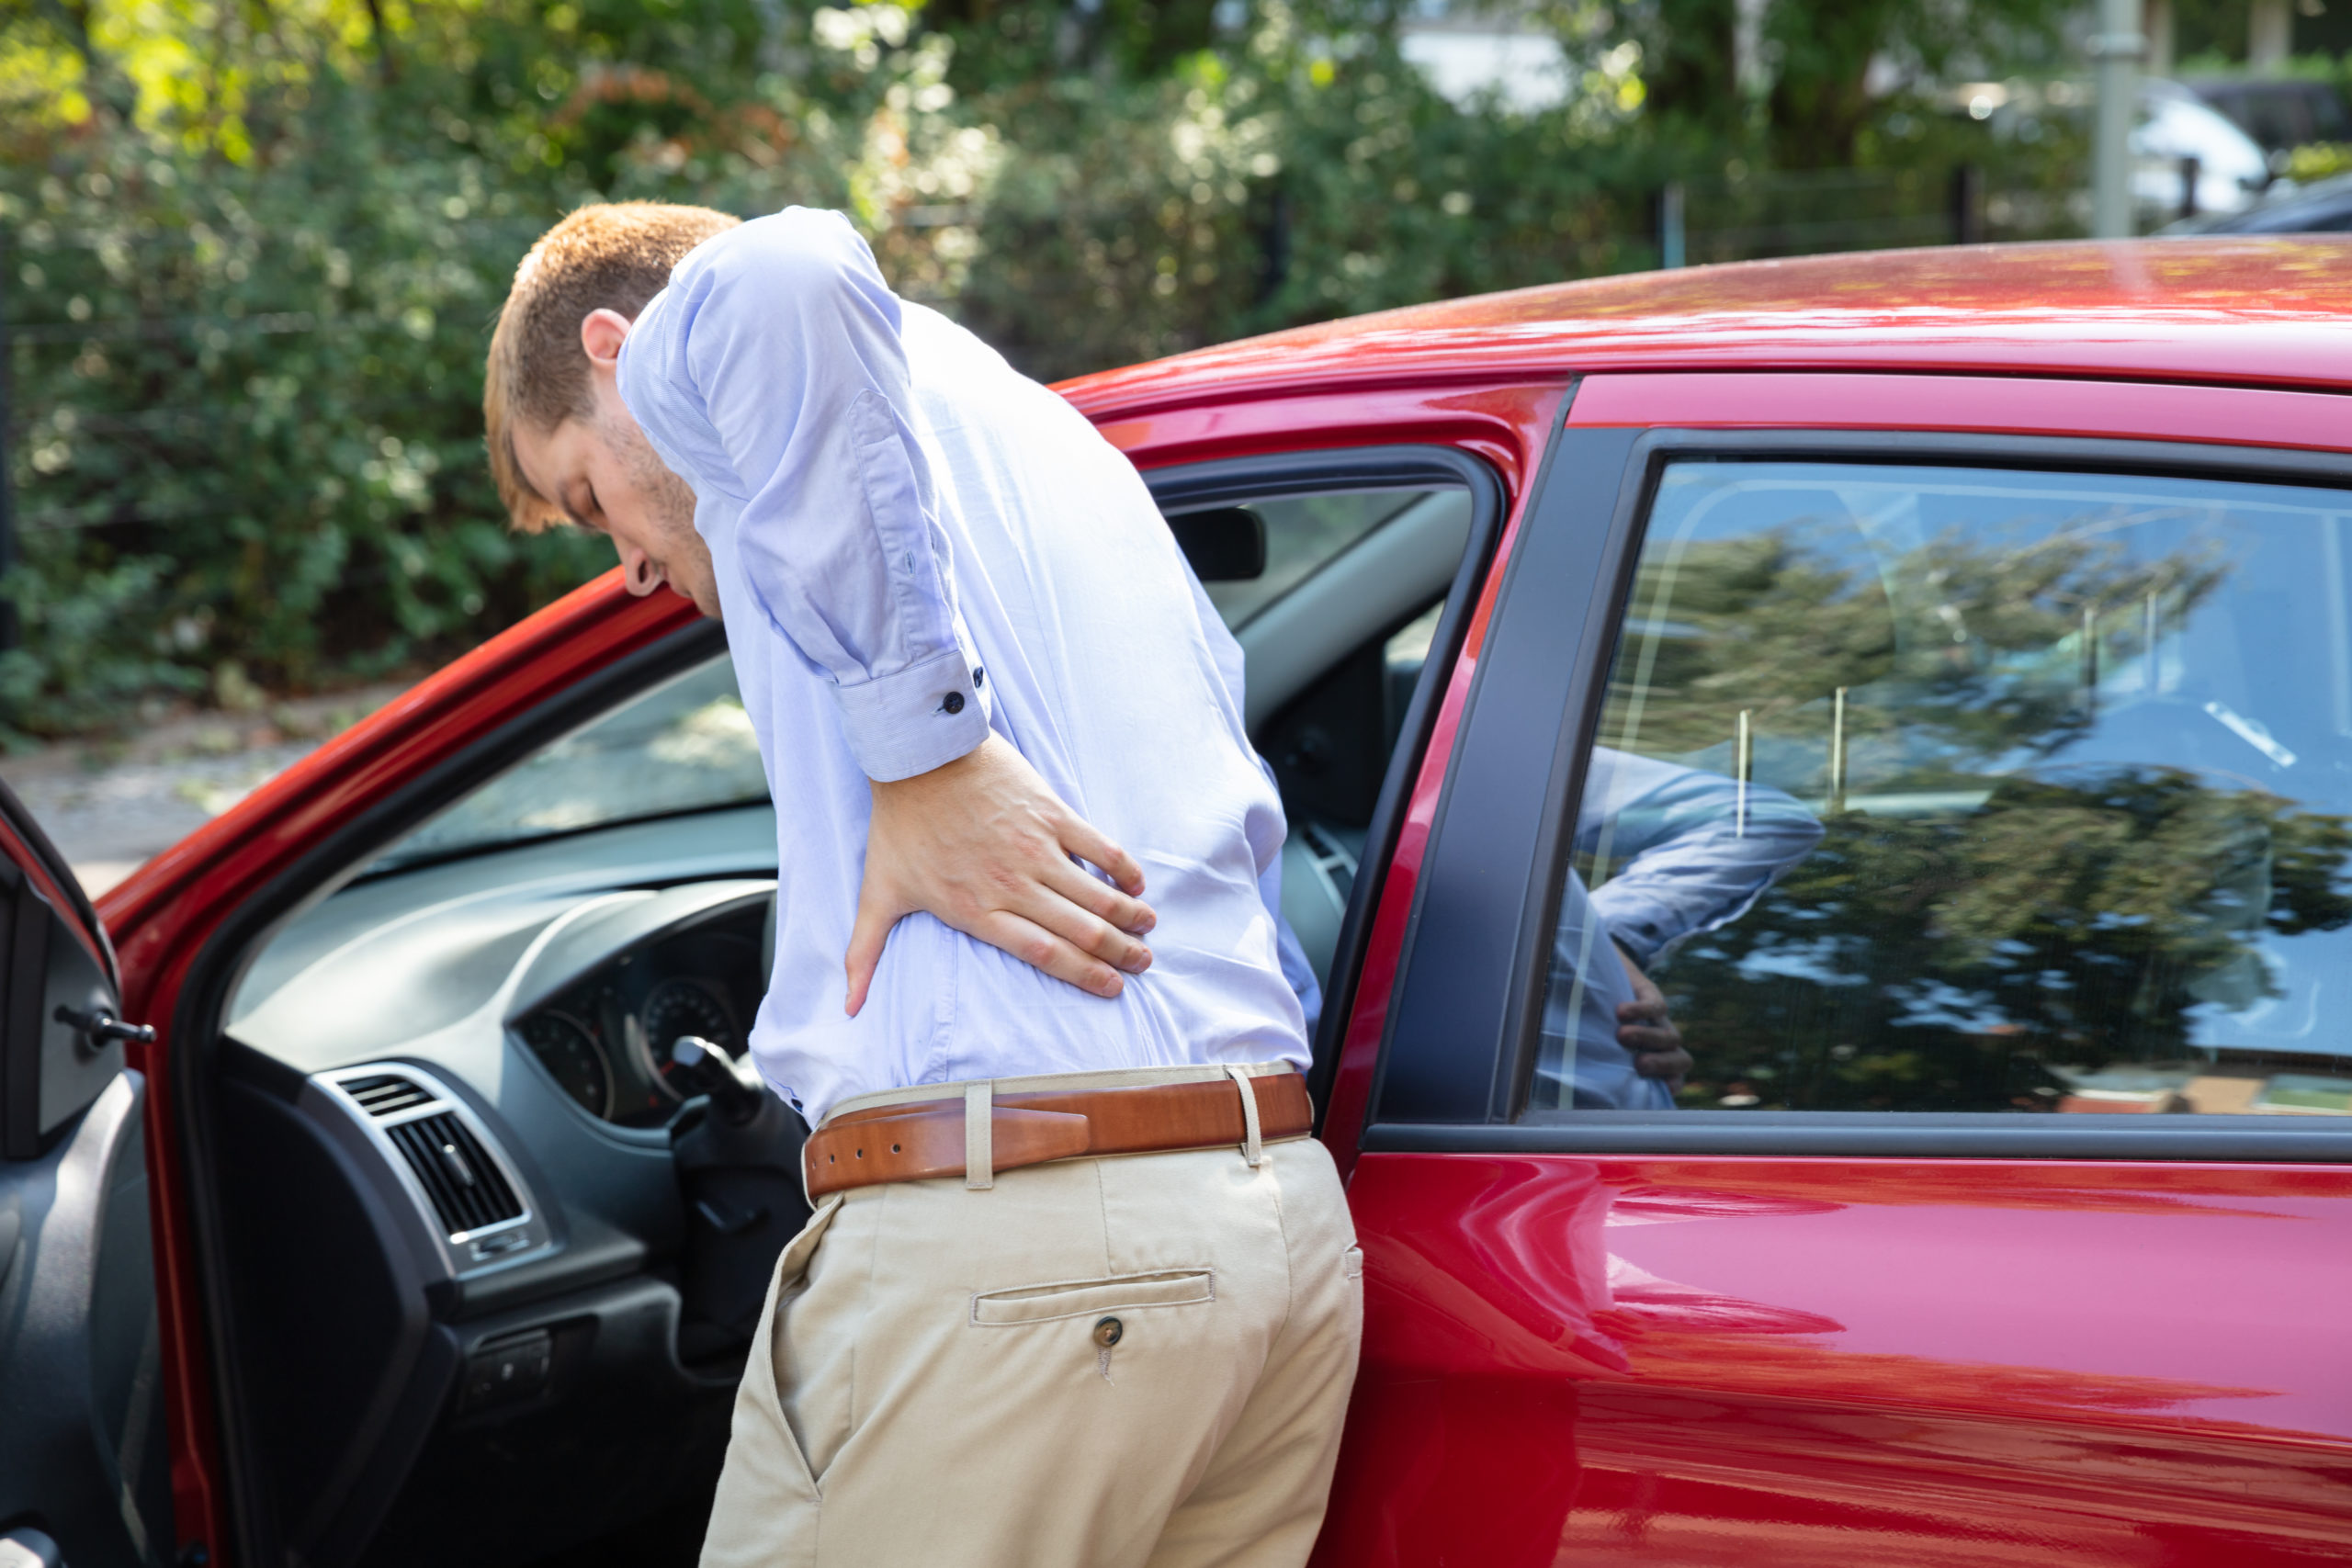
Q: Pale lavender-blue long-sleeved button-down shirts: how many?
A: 1